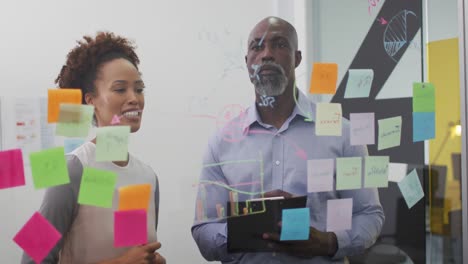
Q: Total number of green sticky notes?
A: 8